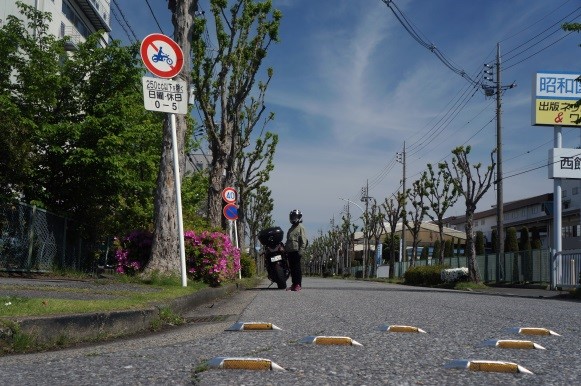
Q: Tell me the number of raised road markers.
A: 7